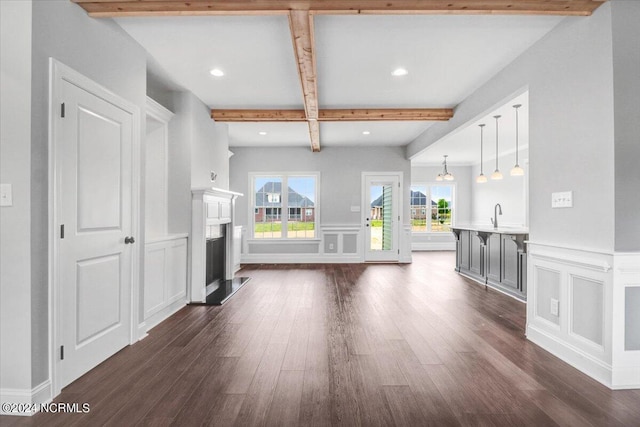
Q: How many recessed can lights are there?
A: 4